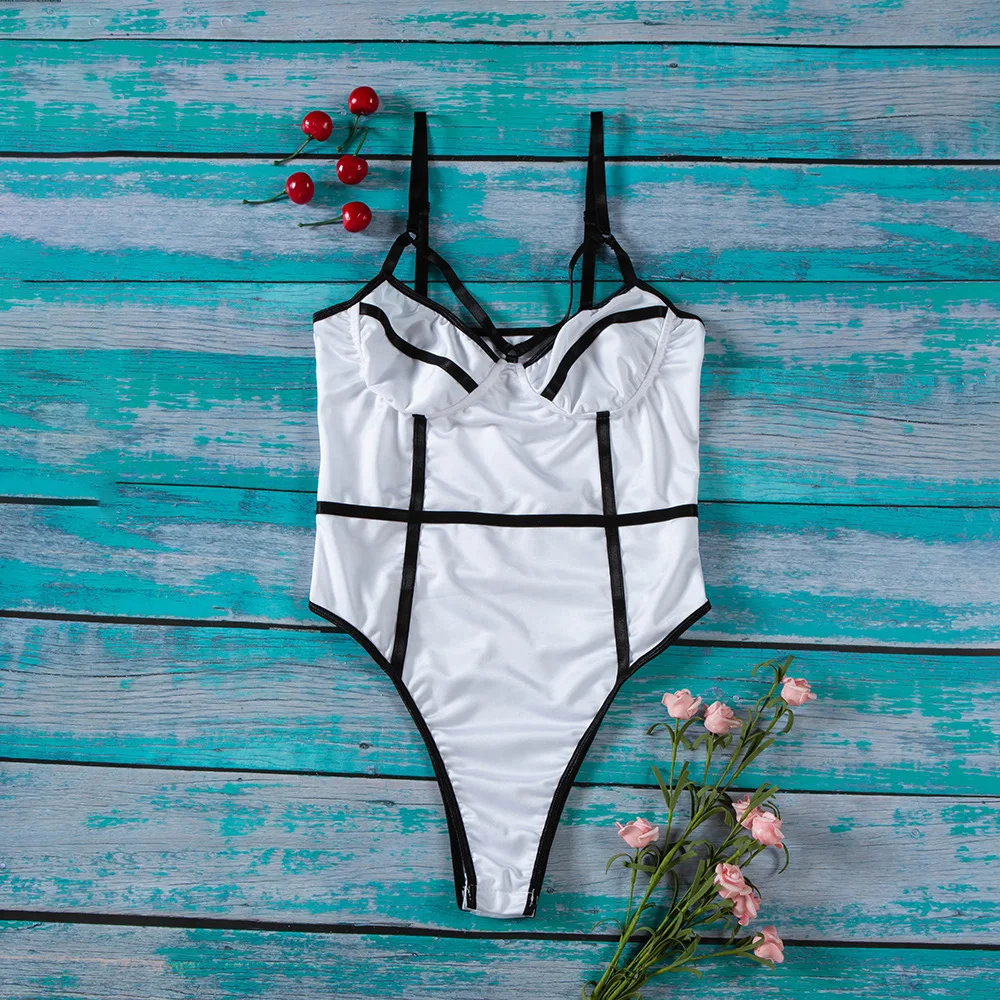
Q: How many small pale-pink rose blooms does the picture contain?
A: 9